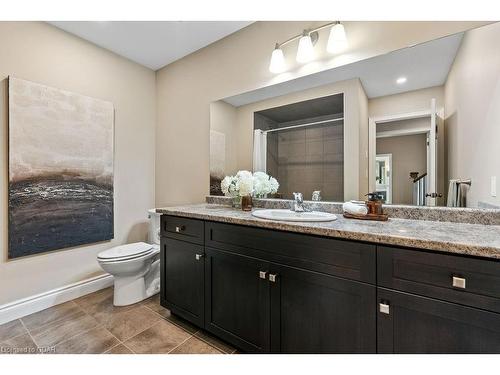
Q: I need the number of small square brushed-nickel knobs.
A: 6